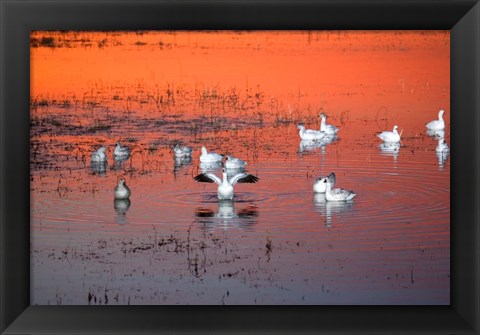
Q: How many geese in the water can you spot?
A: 14